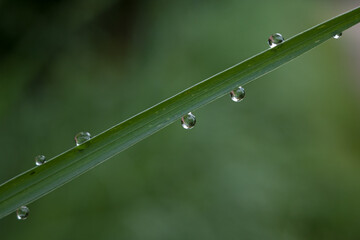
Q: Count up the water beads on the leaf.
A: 7